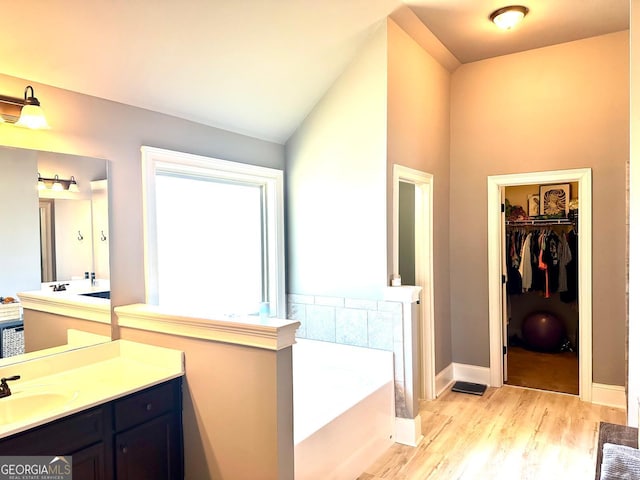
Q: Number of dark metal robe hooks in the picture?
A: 2